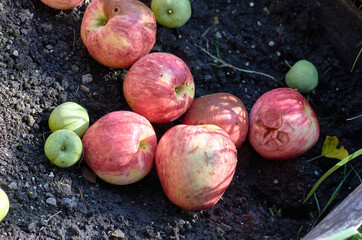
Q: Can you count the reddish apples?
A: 7